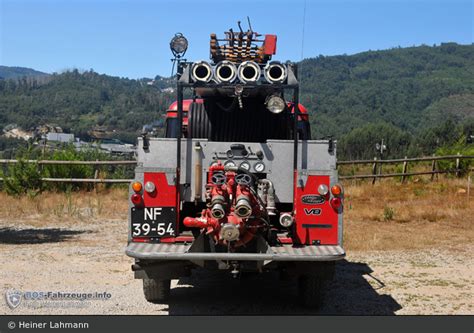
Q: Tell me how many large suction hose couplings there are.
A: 4